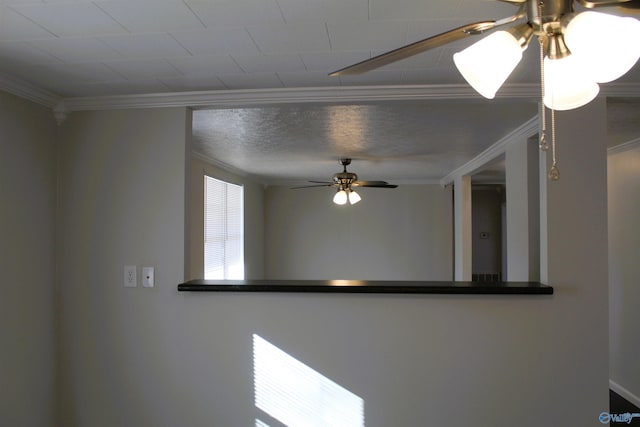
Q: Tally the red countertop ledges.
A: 0